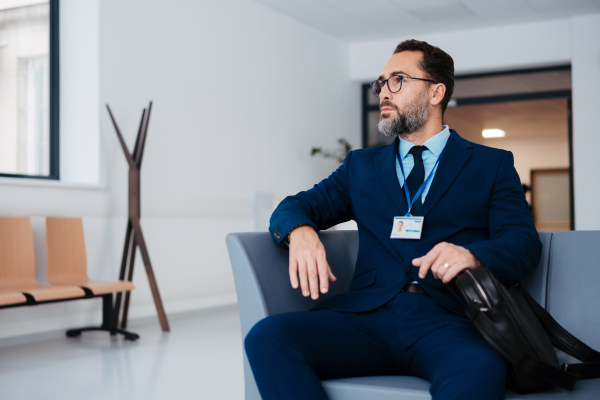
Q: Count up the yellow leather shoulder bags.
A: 0